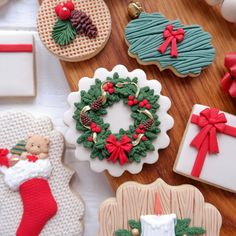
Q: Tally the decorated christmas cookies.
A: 7